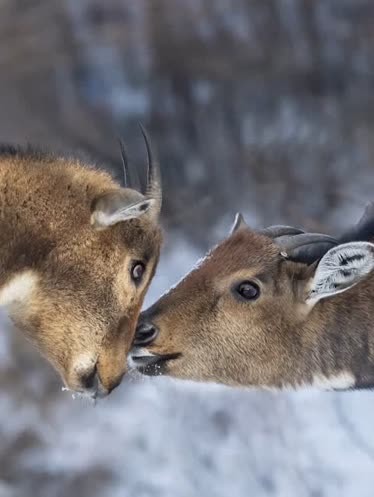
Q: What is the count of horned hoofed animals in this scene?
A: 2